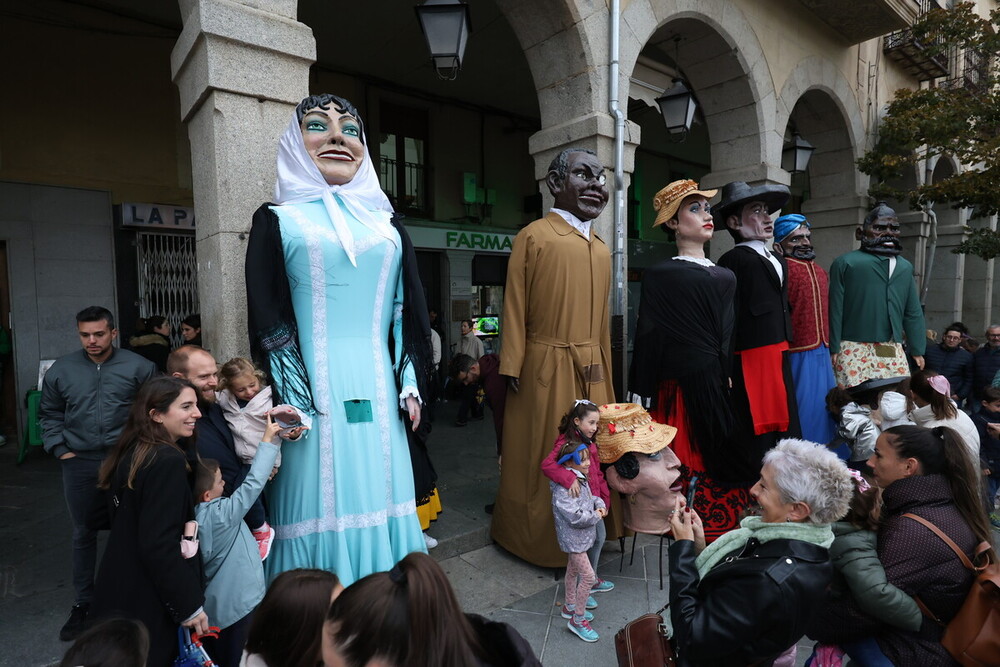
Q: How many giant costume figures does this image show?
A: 6